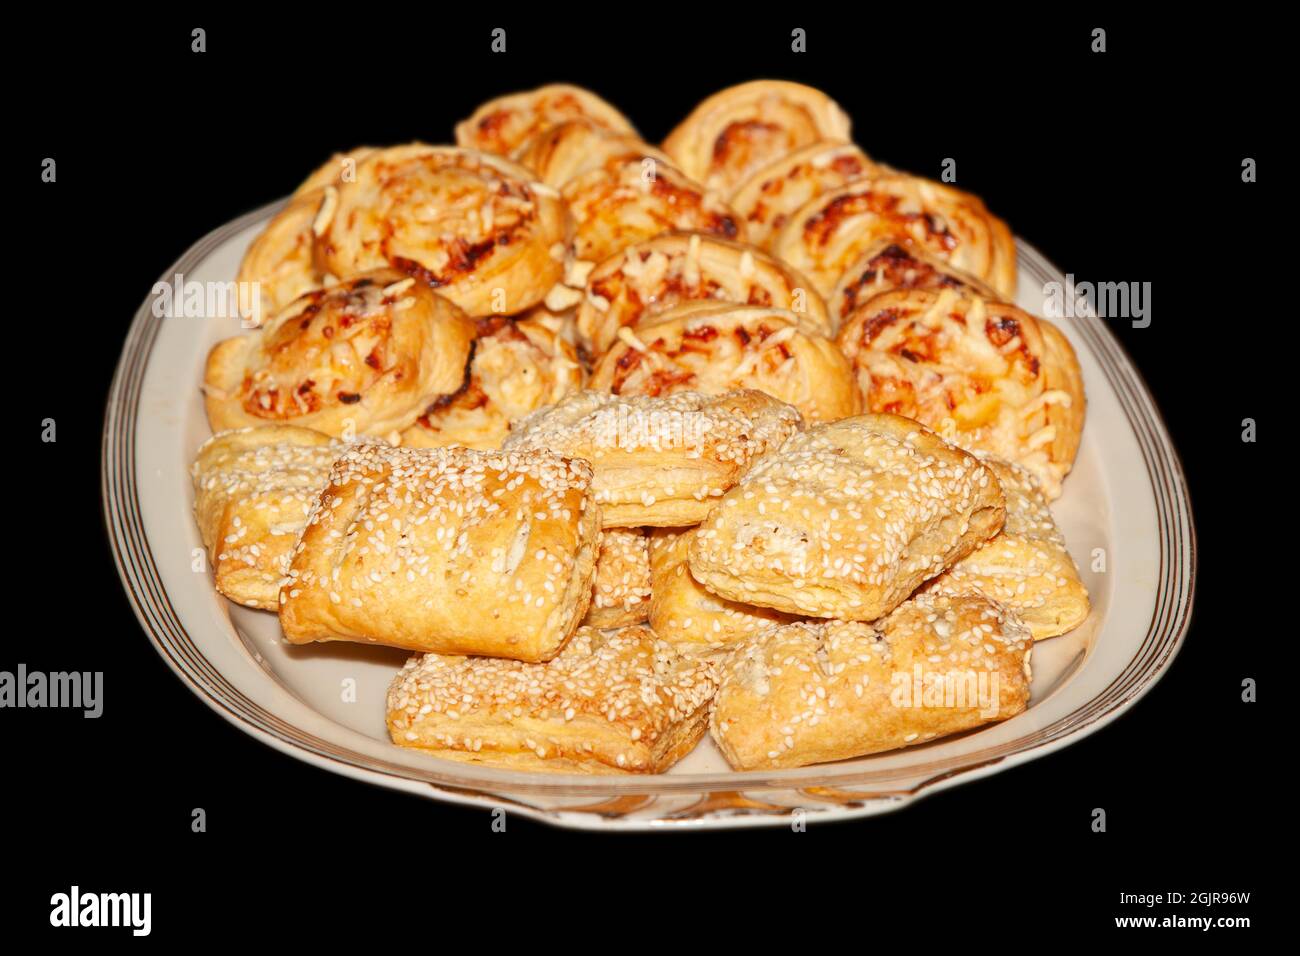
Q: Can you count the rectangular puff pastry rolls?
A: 9